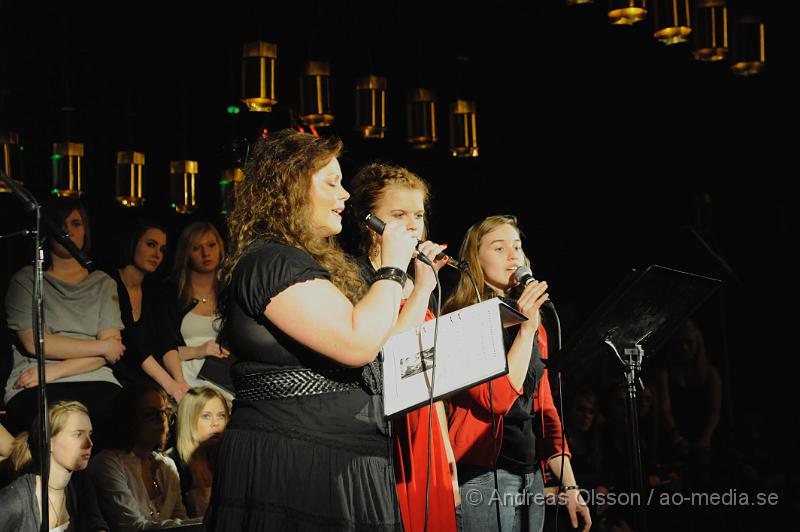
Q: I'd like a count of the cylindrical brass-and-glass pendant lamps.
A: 15